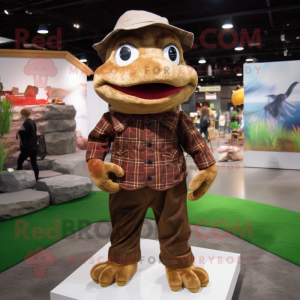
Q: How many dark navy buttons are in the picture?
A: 4